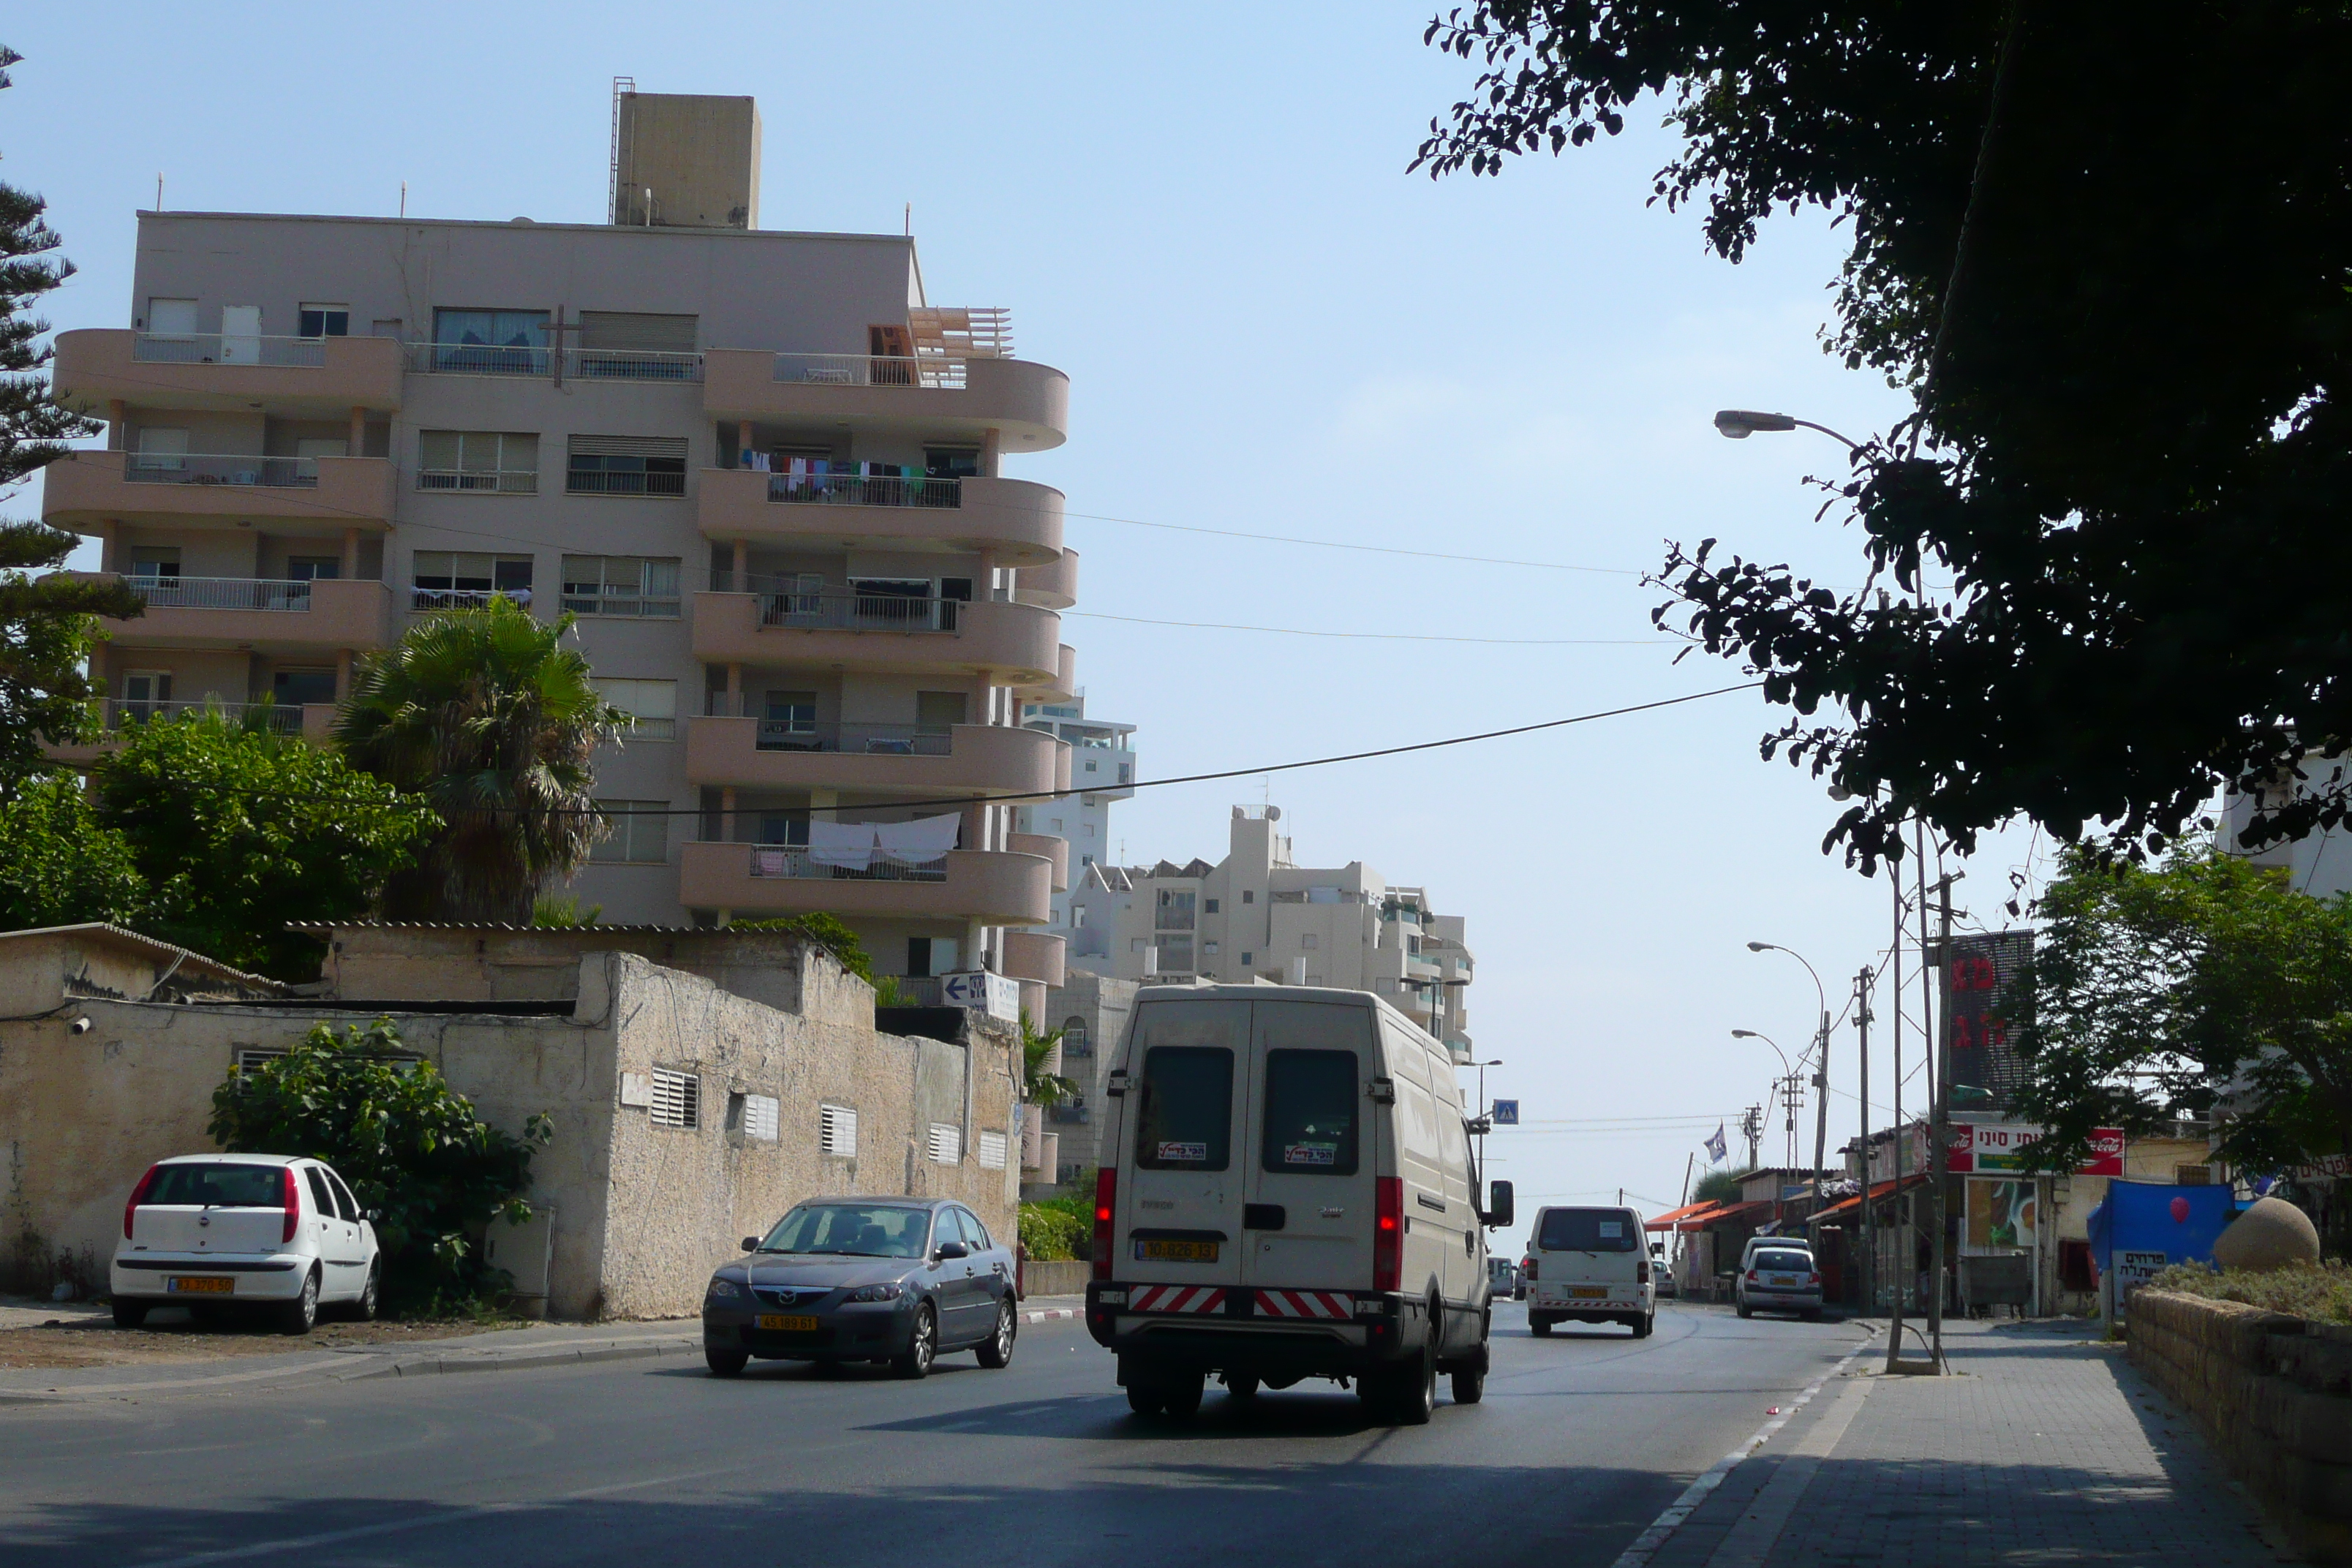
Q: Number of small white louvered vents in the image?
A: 5